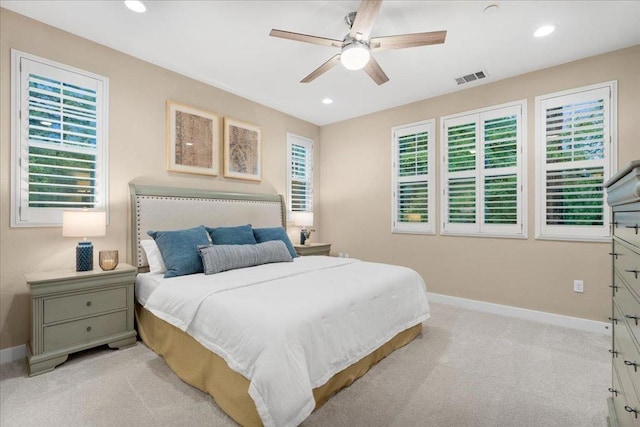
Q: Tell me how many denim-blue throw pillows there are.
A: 3